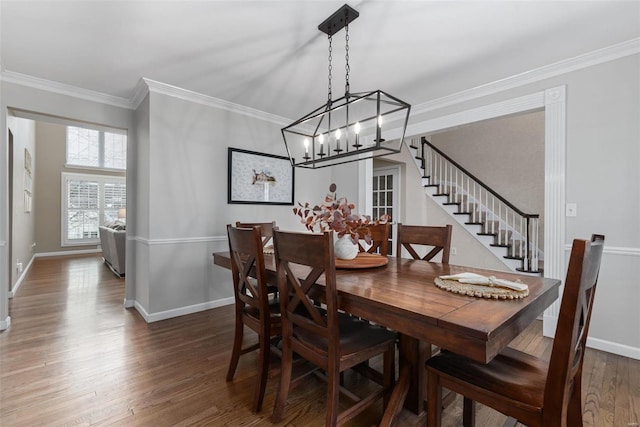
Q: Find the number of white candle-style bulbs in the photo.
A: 5